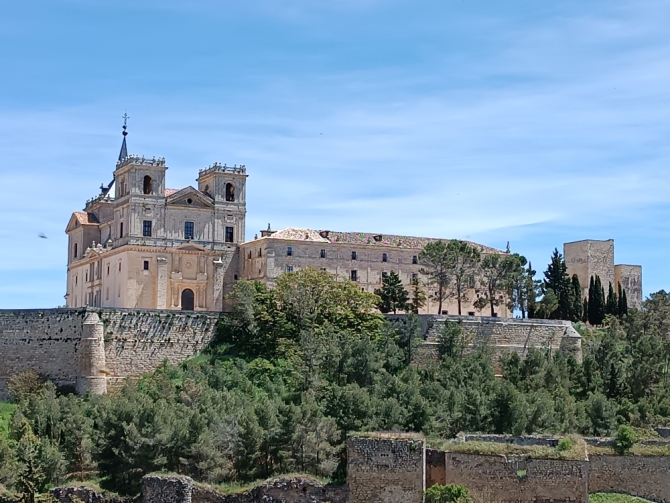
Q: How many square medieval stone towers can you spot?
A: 2